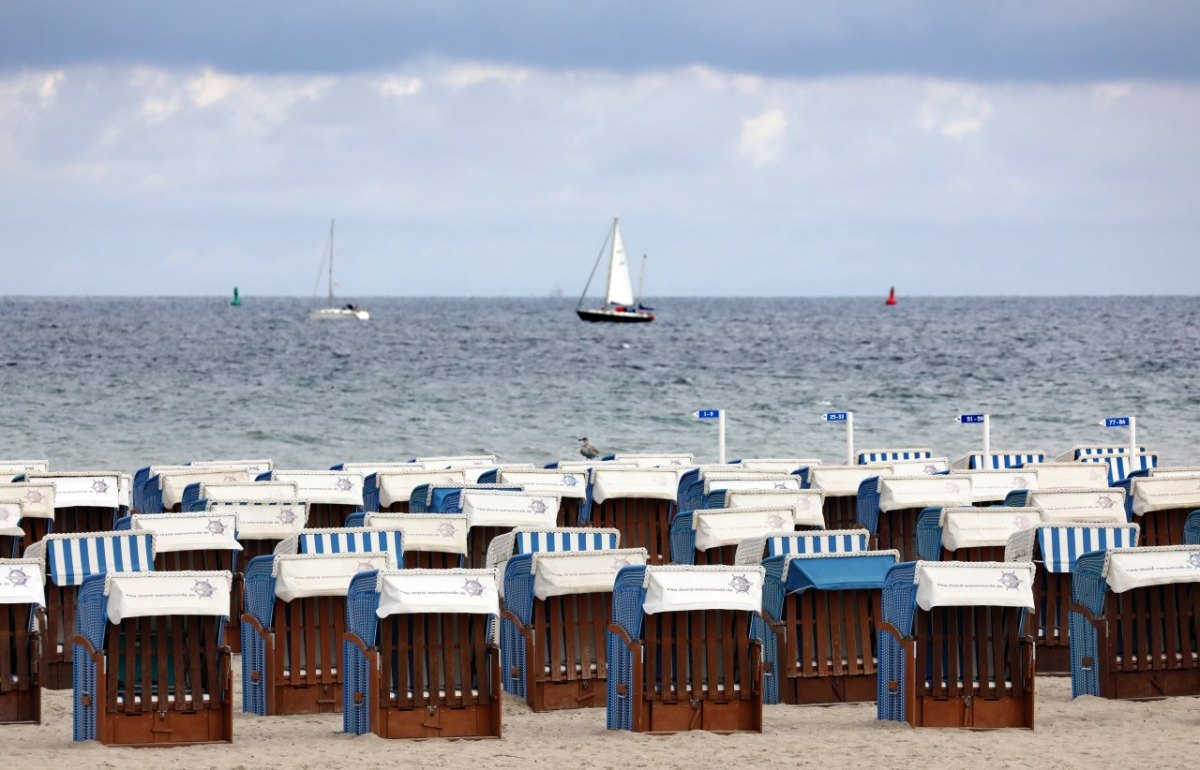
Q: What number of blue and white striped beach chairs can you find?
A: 9